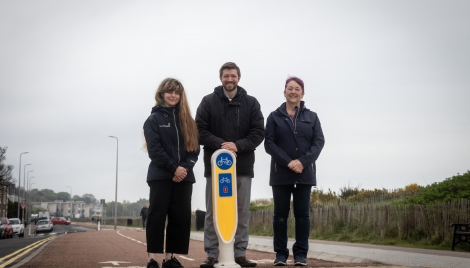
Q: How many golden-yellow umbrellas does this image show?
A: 0